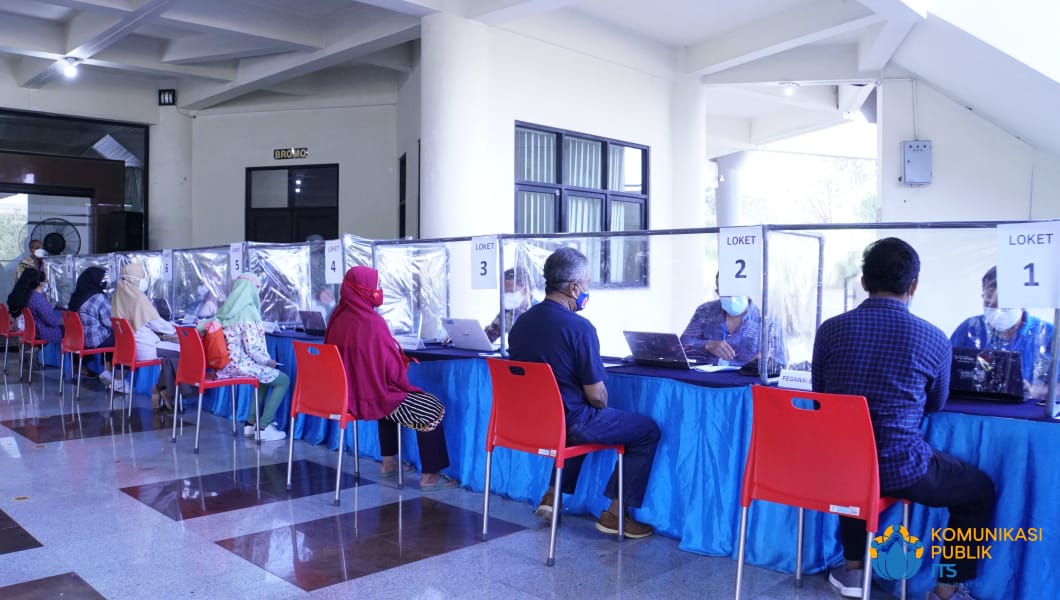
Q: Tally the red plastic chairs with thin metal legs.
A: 8